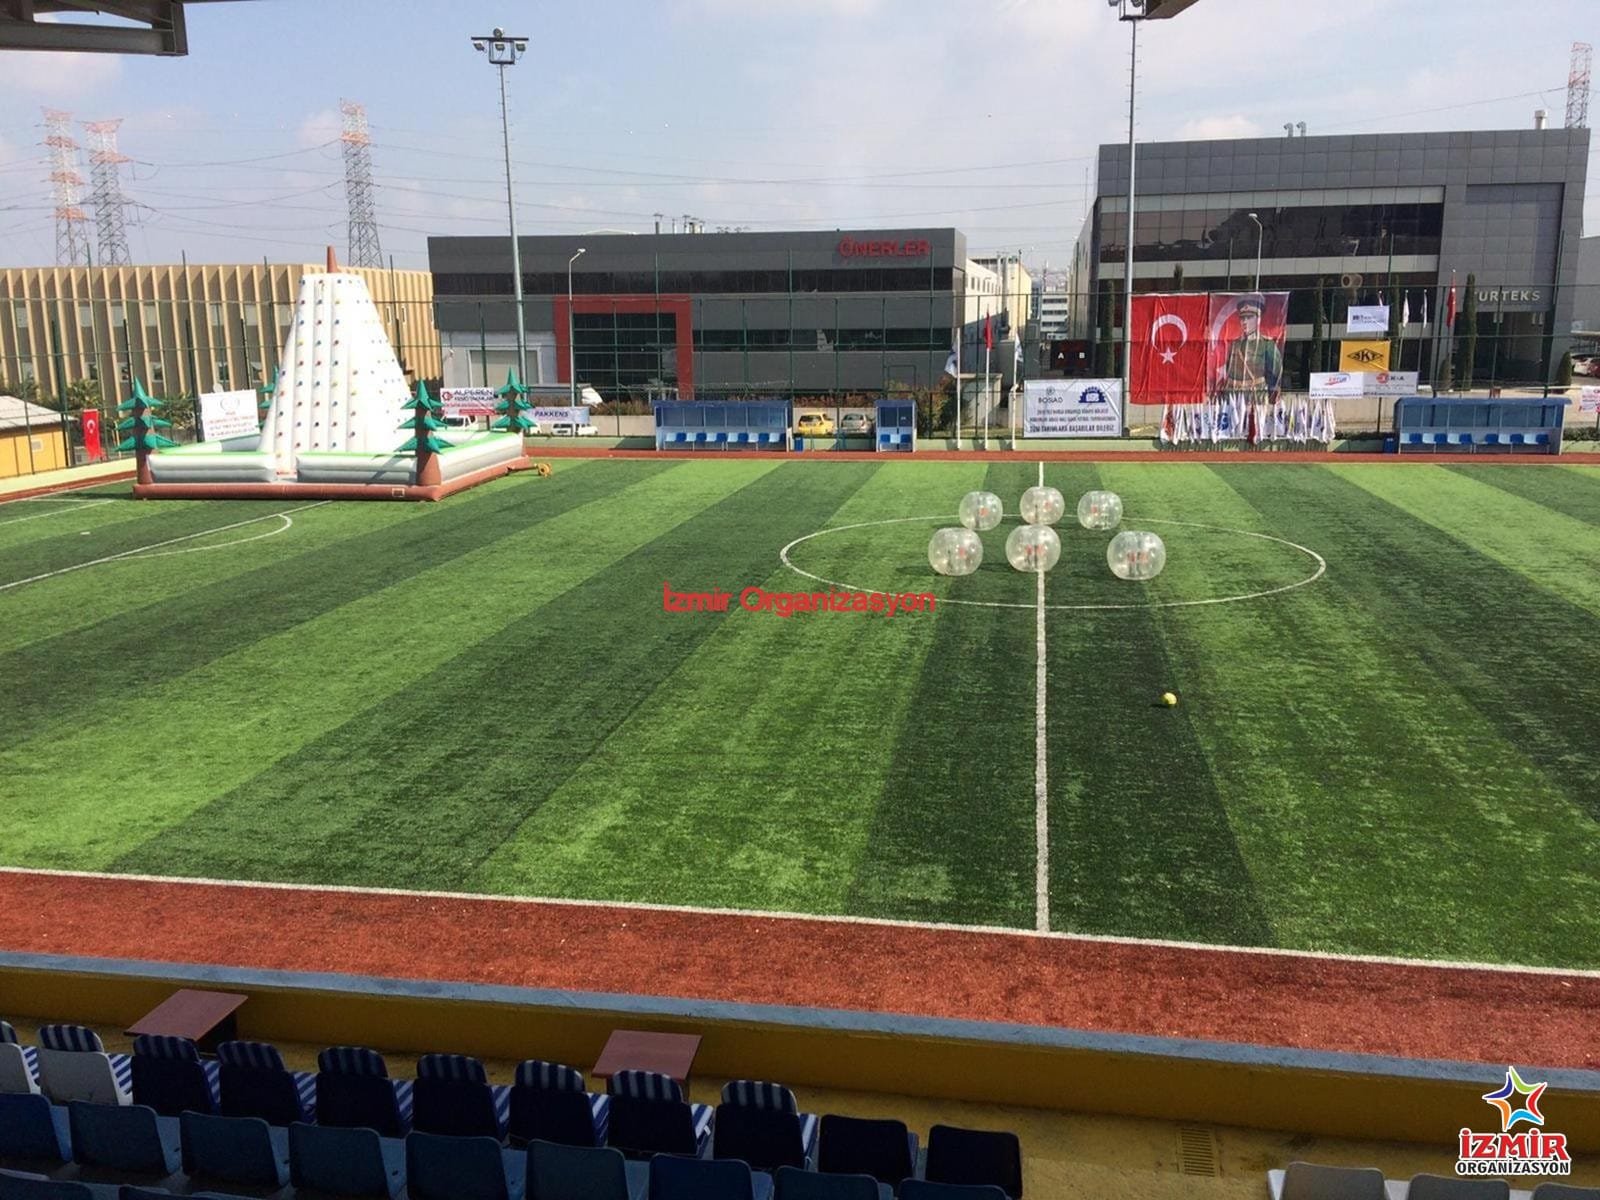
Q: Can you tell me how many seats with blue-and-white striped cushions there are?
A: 9